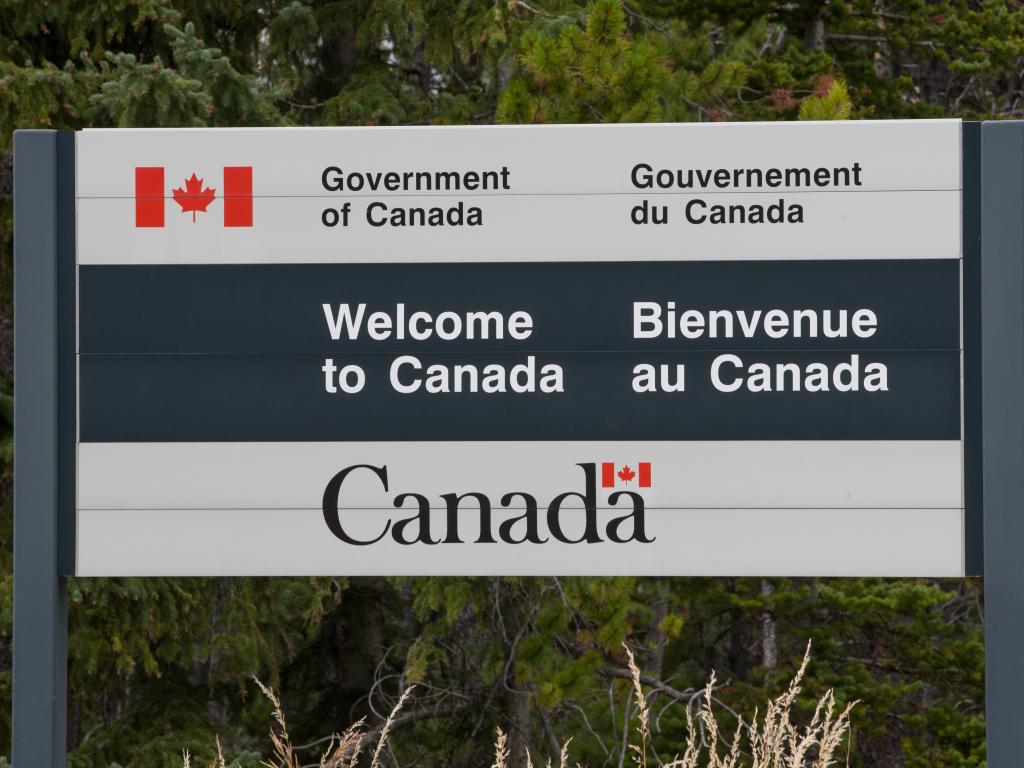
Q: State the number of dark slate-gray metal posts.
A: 2